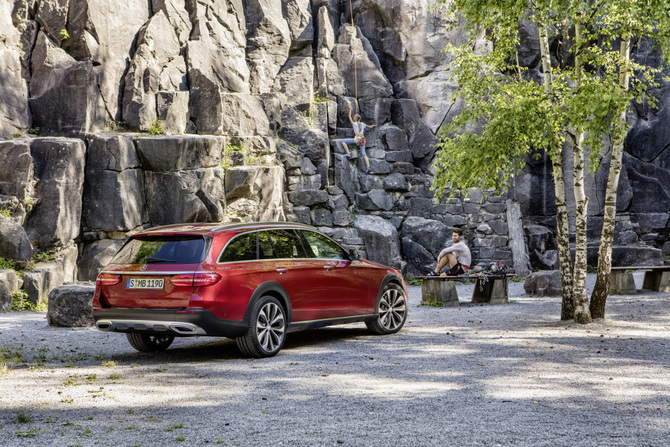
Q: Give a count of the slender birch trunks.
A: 3